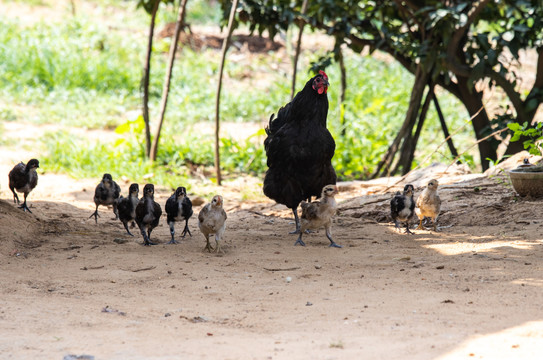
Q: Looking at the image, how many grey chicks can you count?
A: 3